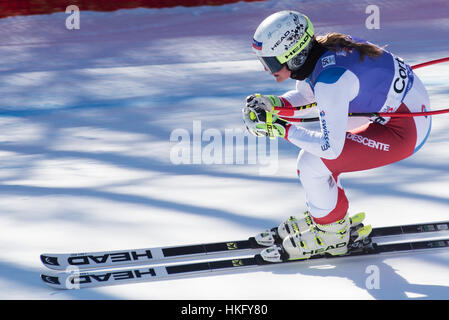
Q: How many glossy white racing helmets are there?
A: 1